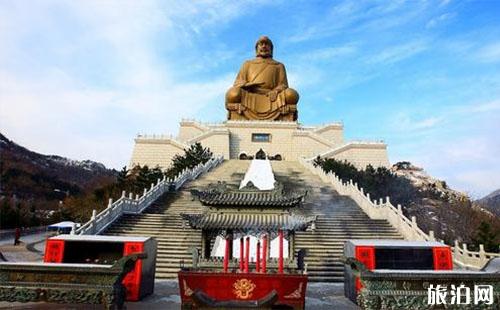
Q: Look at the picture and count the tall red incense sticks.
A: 6